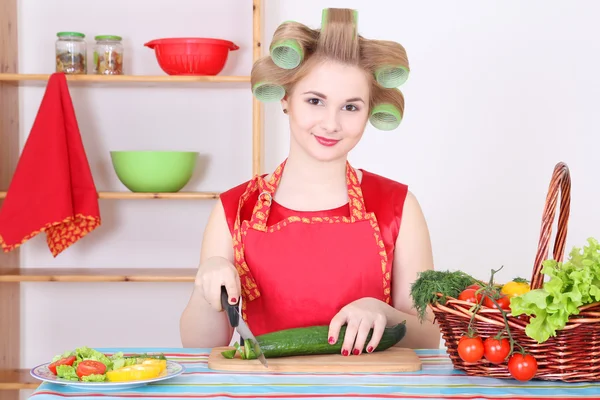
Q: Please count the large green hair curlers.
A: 5